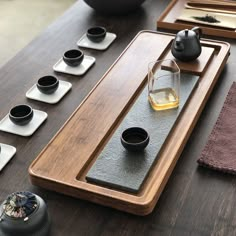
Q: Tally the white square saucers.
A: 5